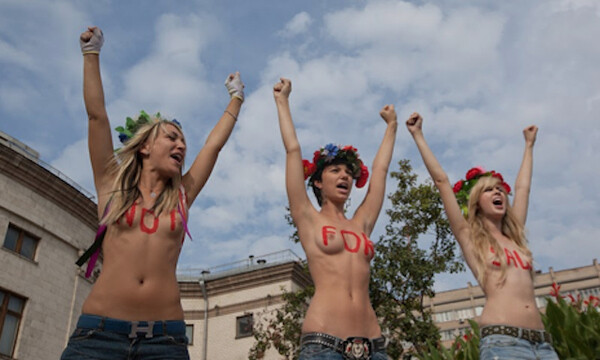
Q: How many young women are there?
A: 3